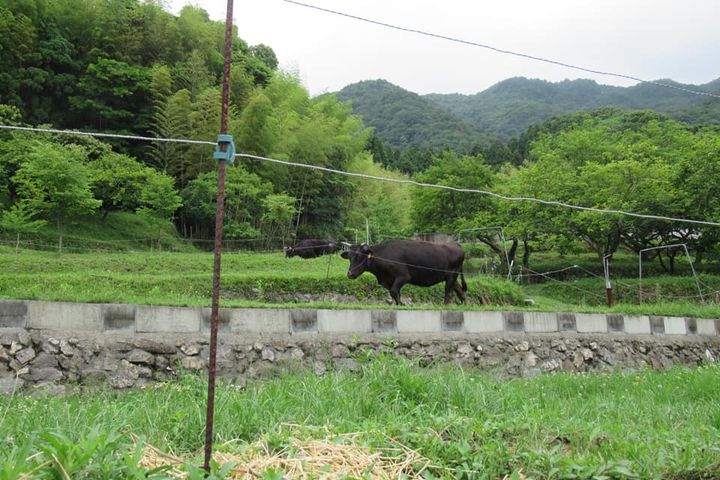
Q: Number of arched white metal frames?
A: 2